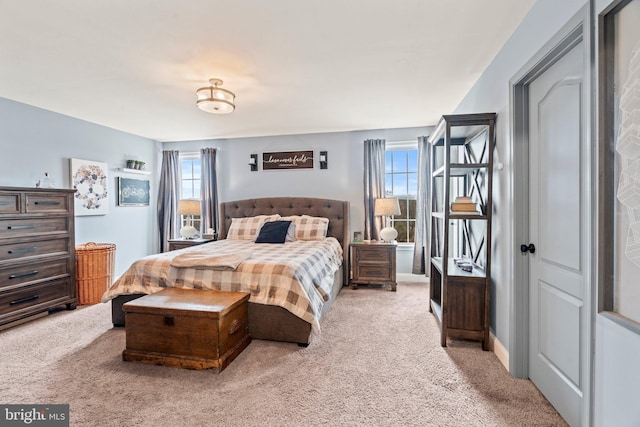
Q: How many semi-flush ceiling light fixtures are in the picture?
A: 1